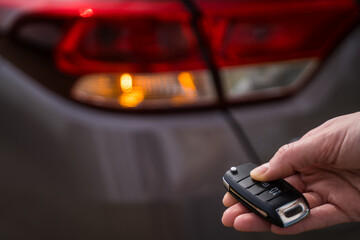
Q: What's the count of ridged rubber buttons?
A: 3